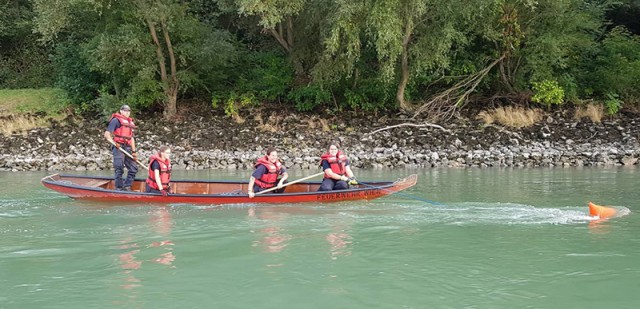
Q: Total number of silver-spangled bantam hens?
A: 0